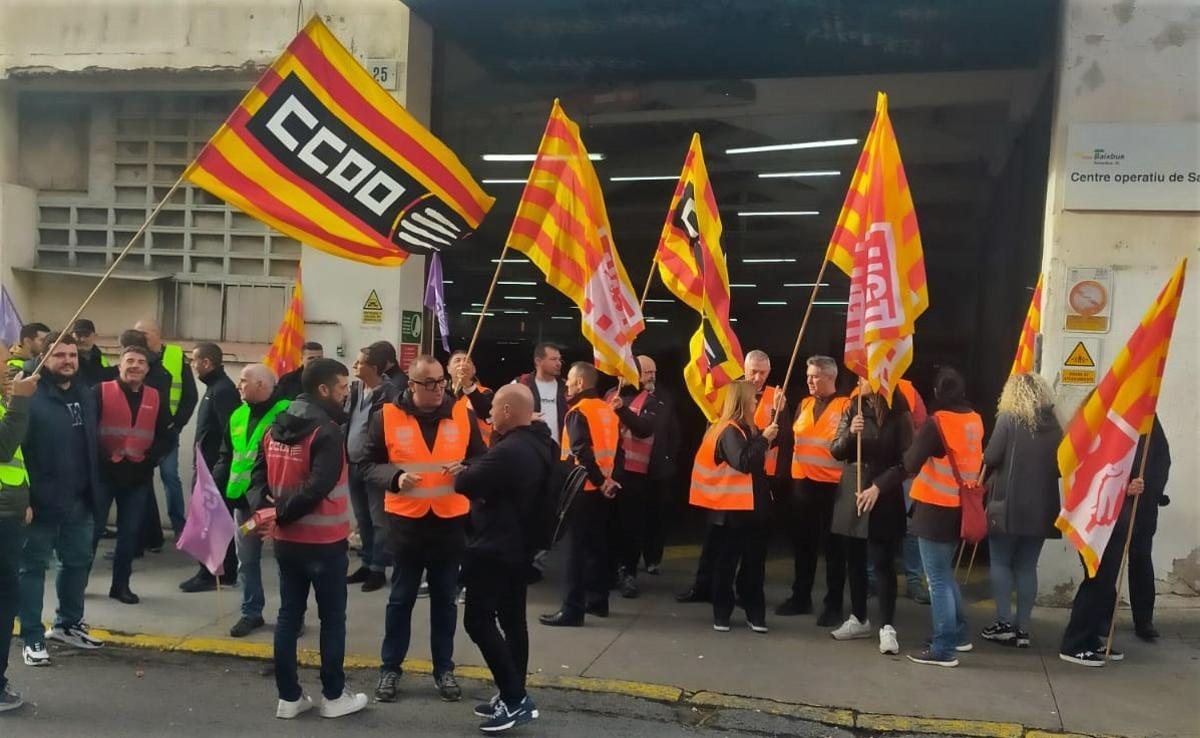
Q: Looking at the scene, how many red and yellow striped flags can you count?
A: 7